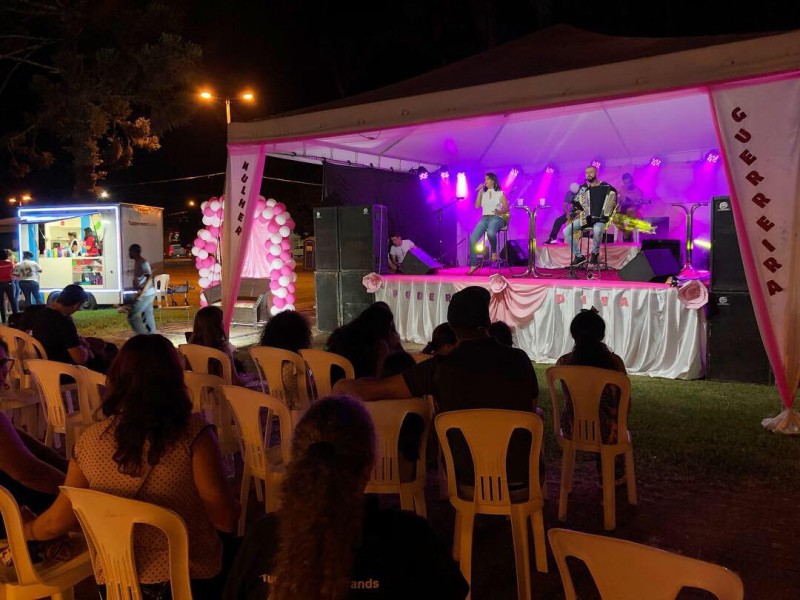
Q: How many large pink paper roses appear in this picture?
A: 3